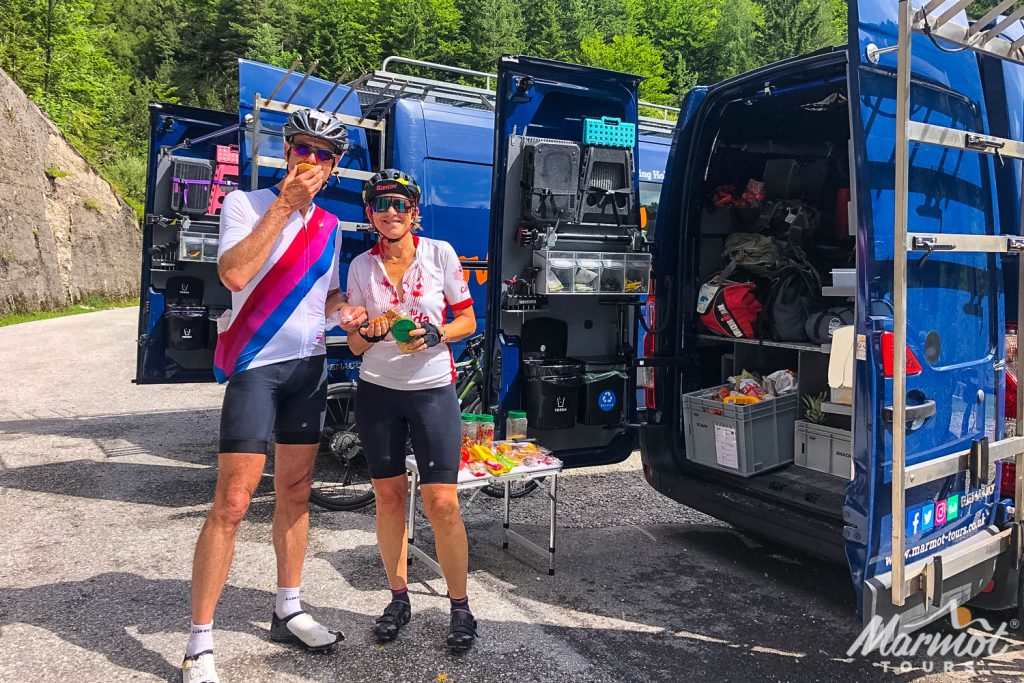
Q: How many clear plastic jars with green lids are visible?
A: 3